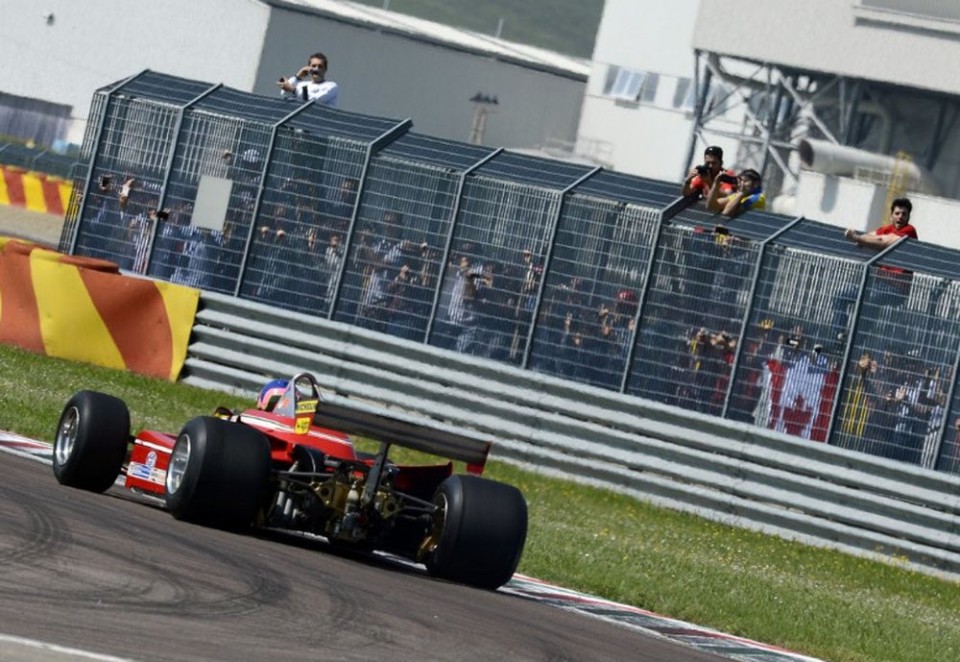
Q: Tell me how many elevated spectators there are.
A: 4